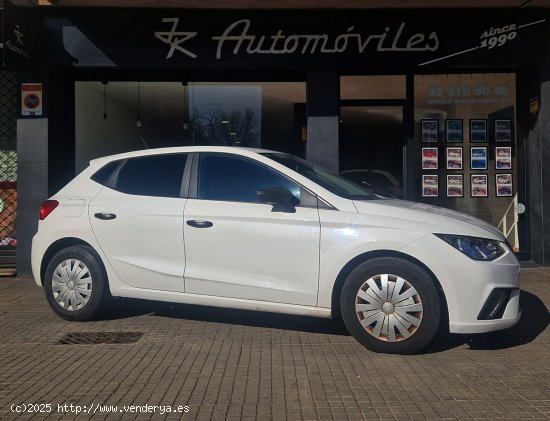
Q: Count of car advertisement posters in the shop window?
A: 12